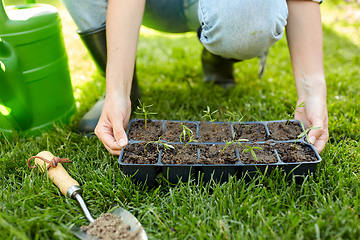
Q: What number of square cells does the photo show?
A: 10